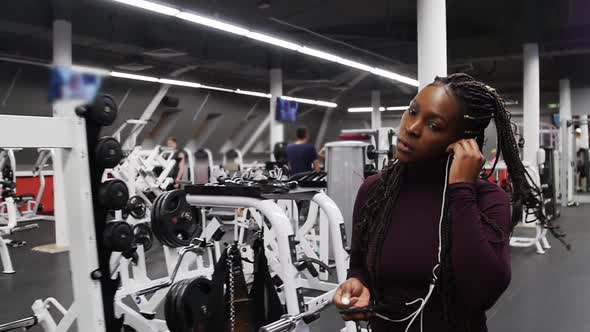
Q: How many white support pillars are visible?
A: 6